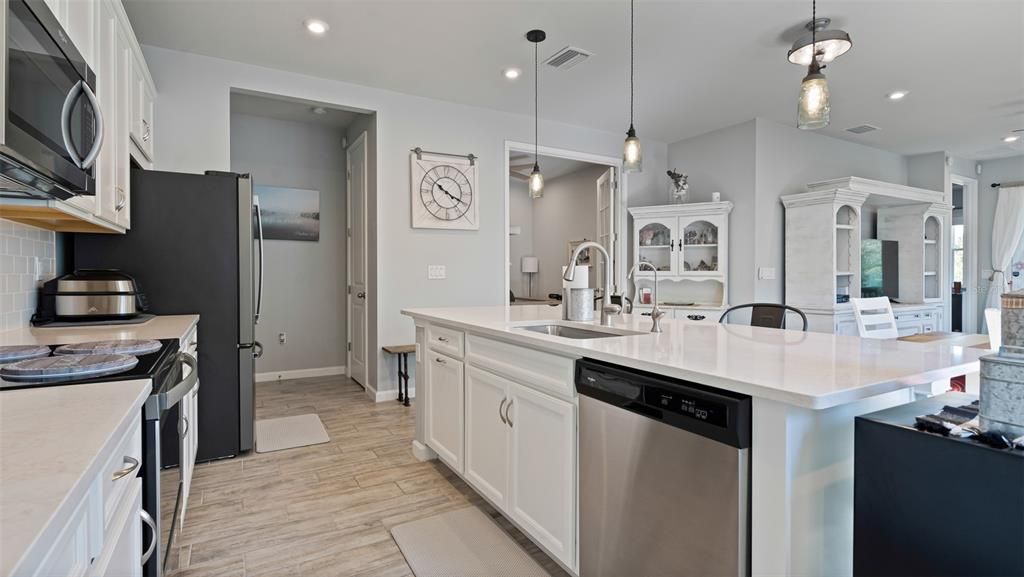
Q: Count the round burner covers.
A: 3